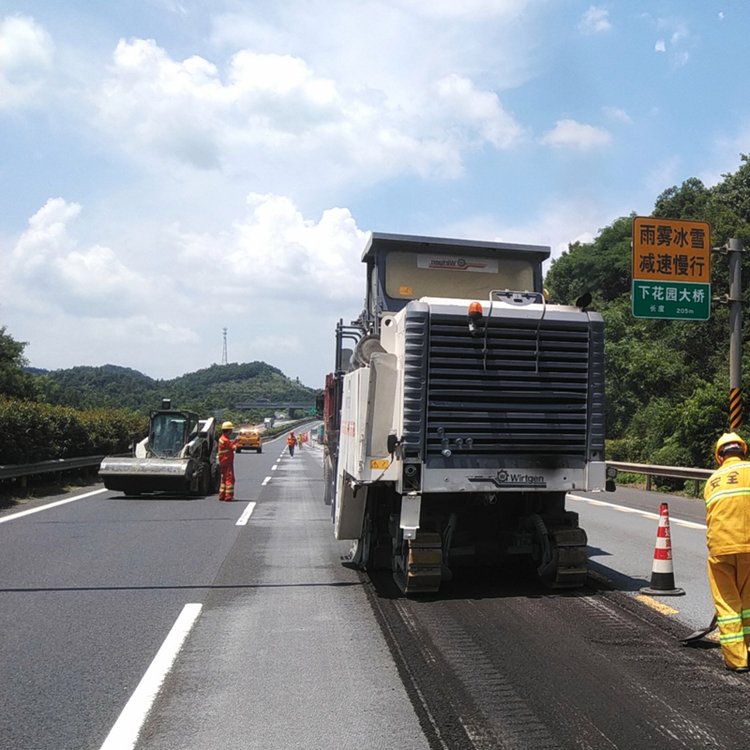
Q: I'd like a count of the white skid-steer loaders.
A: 1